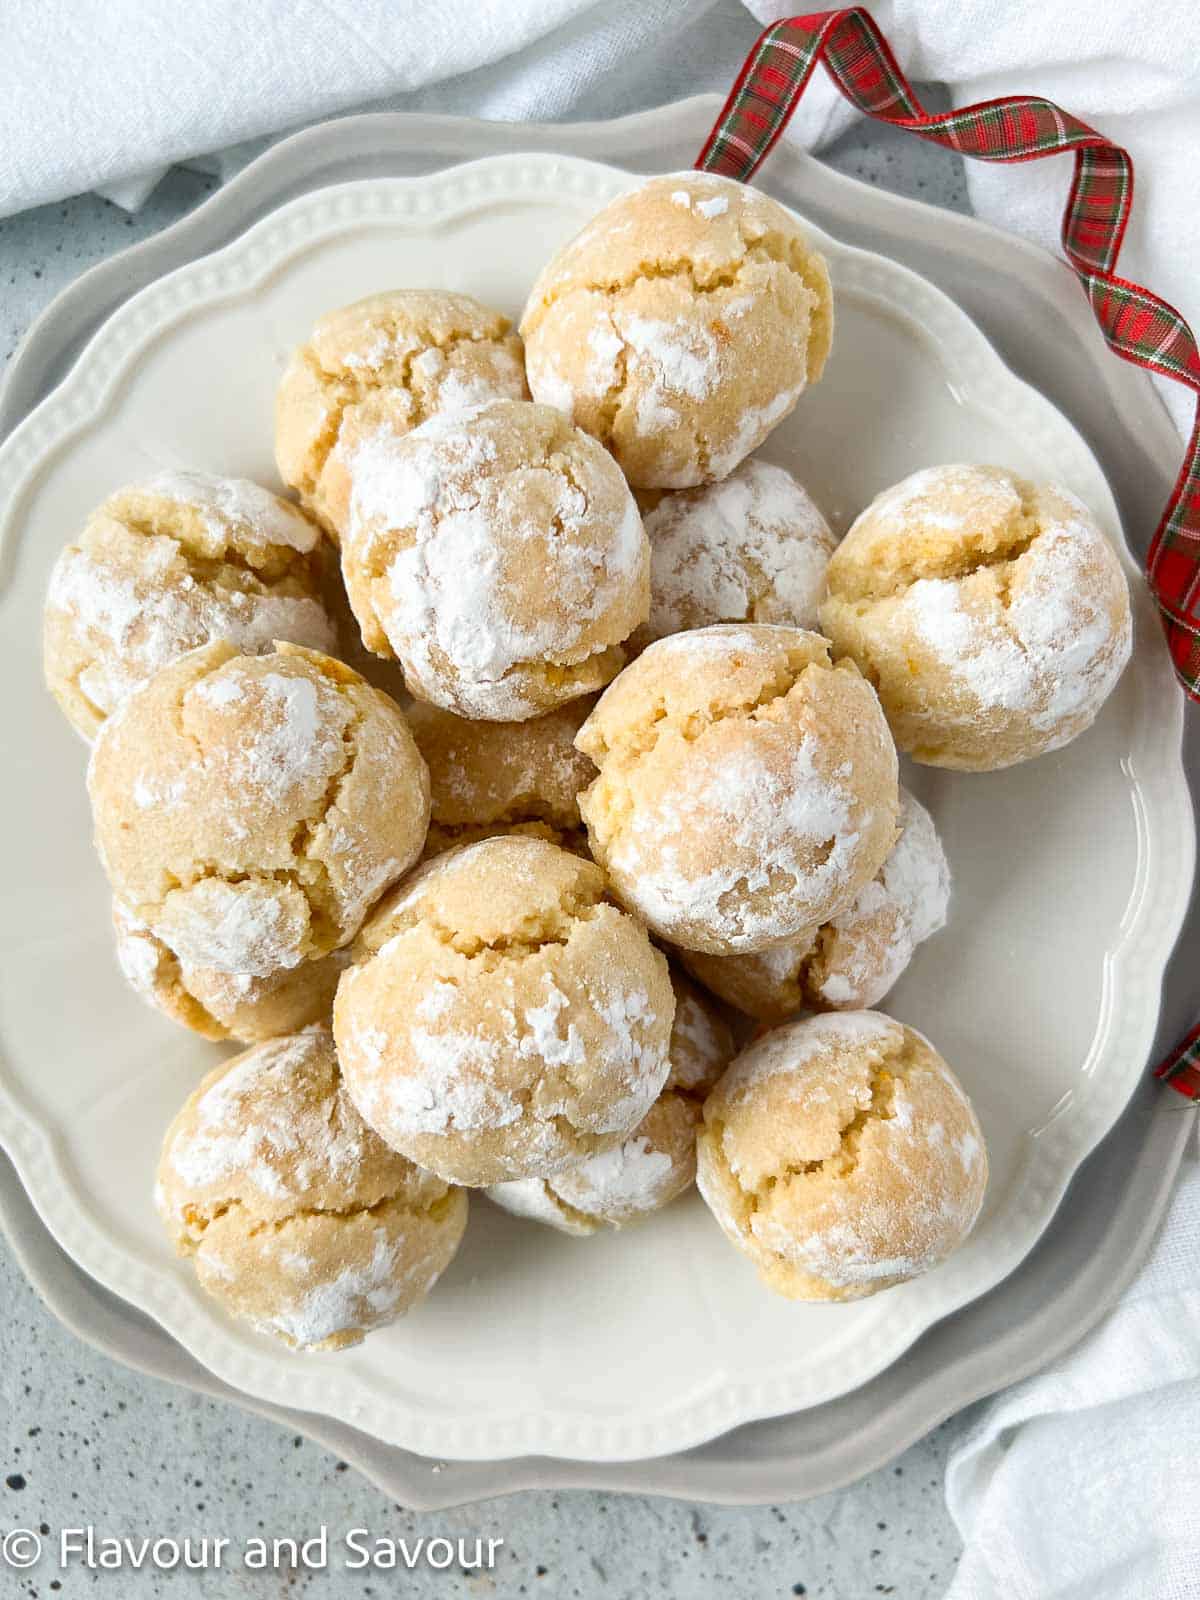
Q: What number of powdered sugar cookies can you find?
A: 15